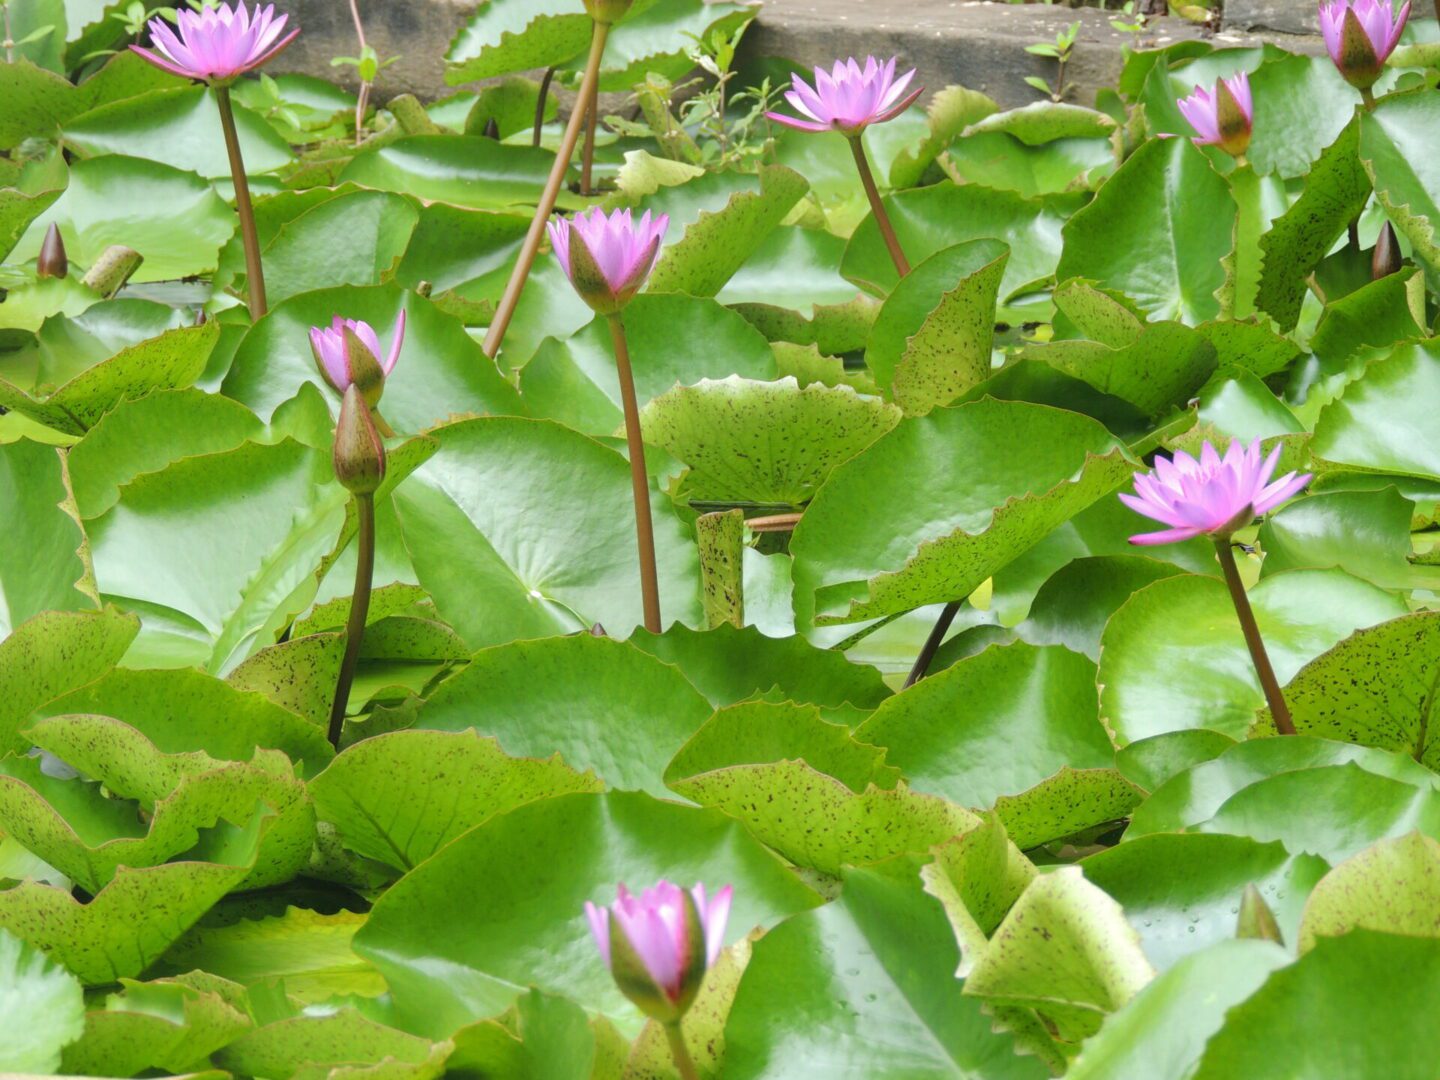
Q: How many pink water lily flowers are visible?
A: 8